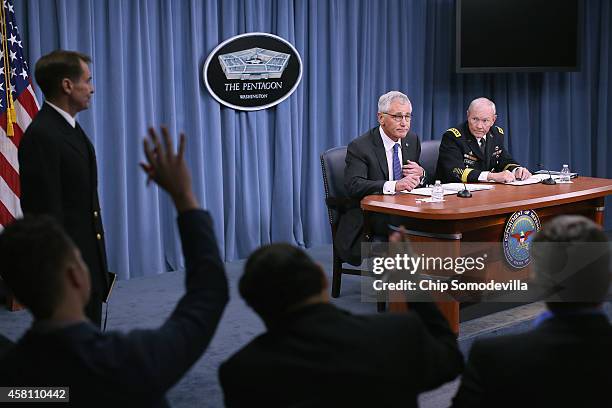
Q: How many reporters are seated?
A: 3